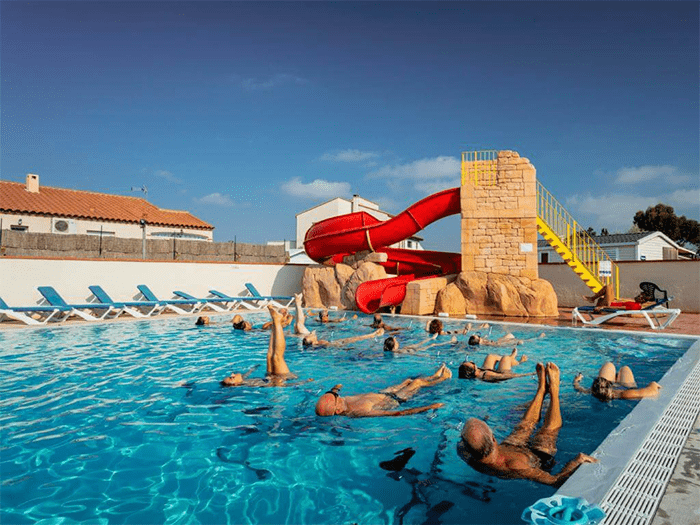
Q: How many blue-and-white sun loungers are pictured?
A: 8